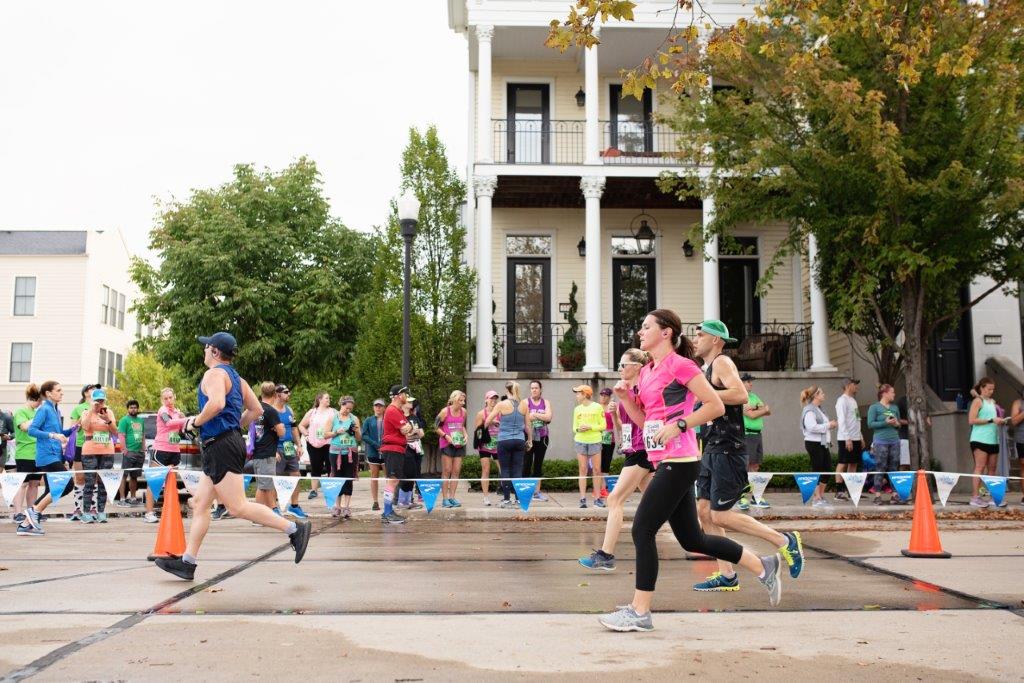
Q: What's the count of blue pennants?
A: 10